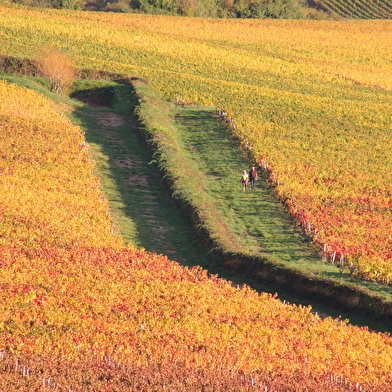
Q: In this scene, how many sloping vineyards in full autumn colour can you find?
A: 2